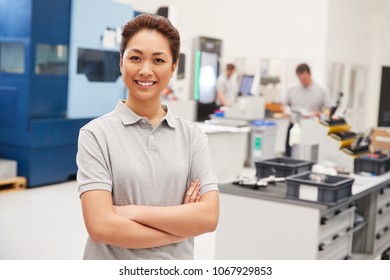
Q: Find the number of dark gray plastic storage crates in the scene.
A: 3